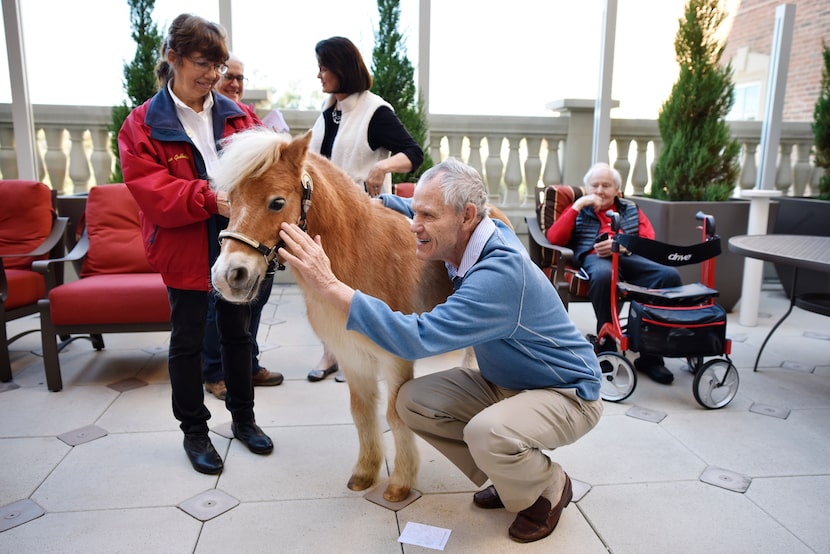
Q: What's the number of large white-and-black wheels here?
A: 2